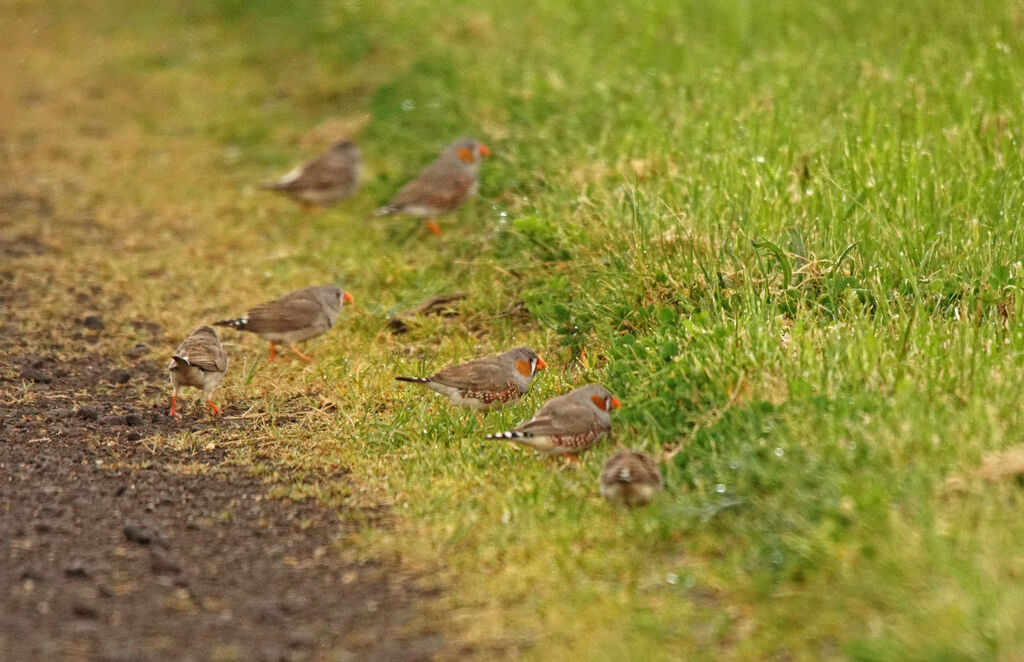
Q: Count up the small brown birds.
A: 7